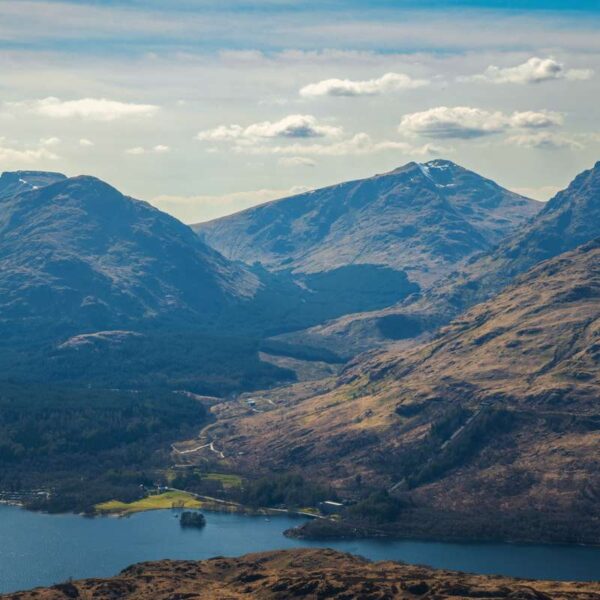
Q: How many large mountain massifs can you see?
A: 3